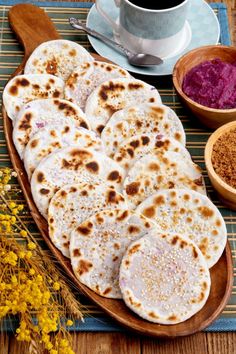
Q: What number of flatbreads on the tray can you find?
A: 14